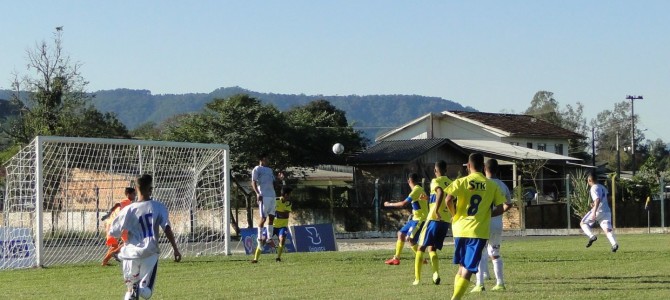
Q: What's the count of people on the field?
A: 9